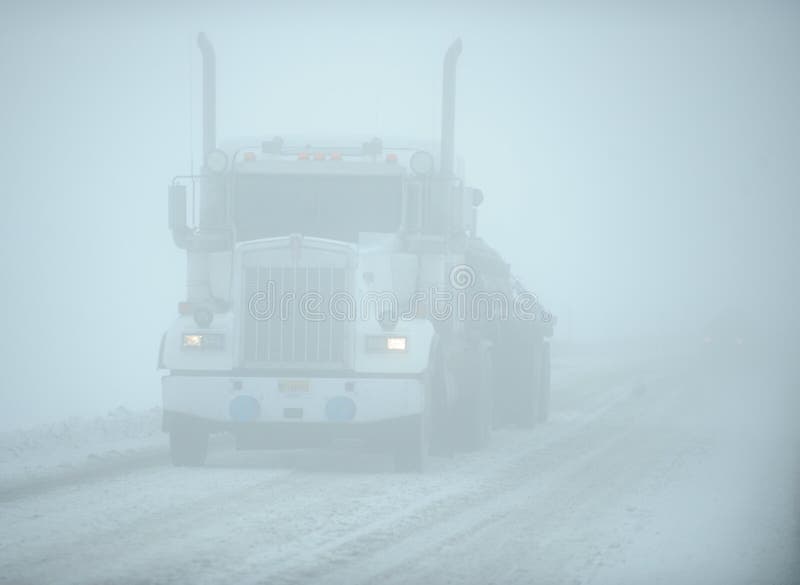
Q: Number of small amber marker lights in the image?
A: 5